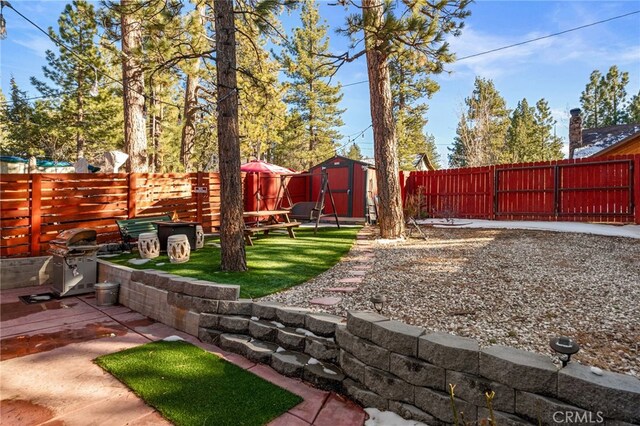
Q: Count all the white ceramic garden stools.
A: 3